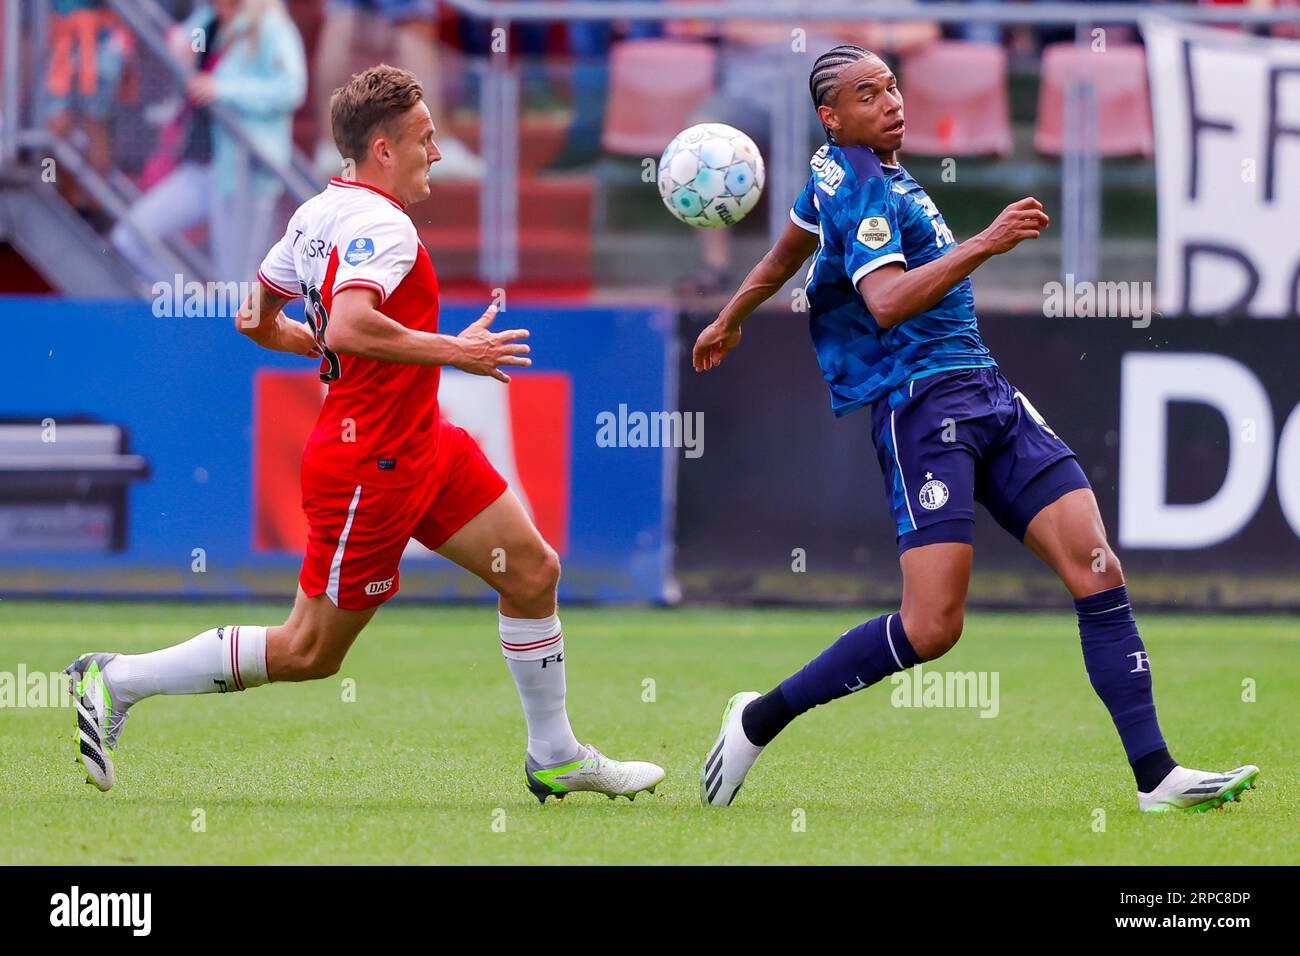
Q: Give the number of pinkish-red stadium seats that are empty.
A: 3